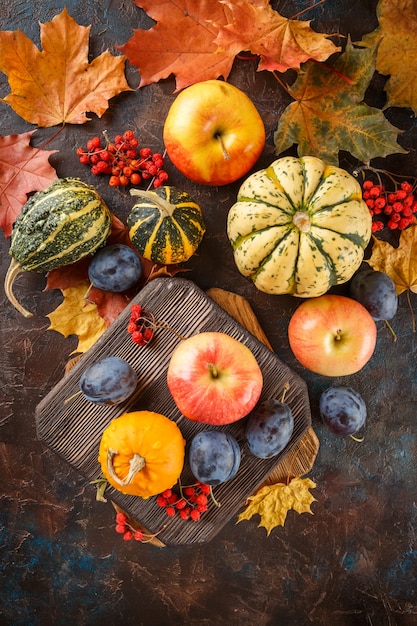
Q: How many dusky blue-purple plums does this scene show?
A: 6